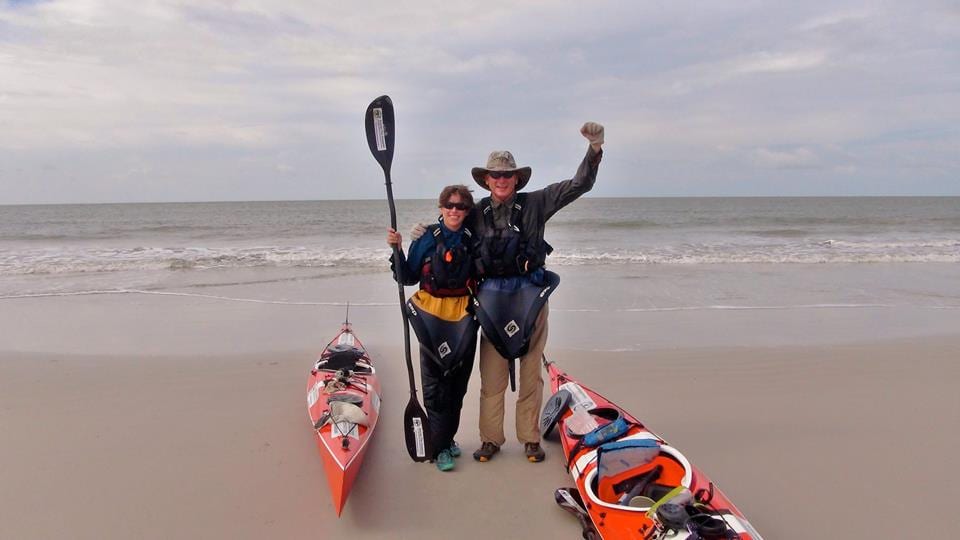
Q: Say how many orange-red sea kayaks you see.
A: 2